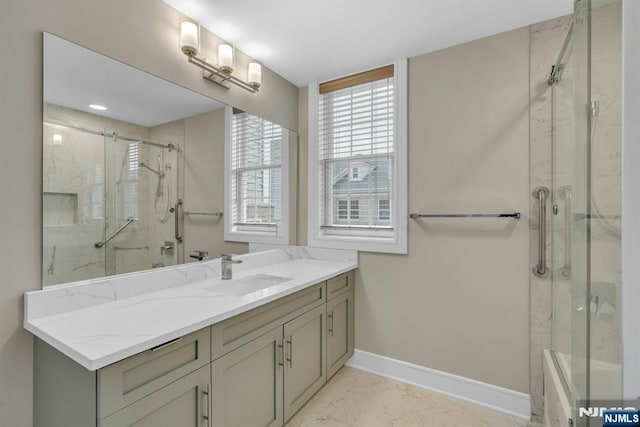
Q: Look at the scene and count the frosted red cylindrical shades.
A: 0